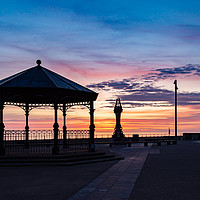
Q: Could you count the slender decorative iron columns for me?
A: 5